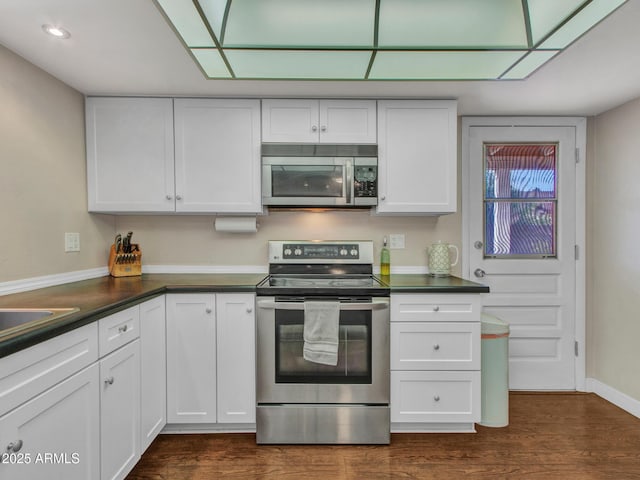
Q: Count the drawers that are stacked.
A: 3